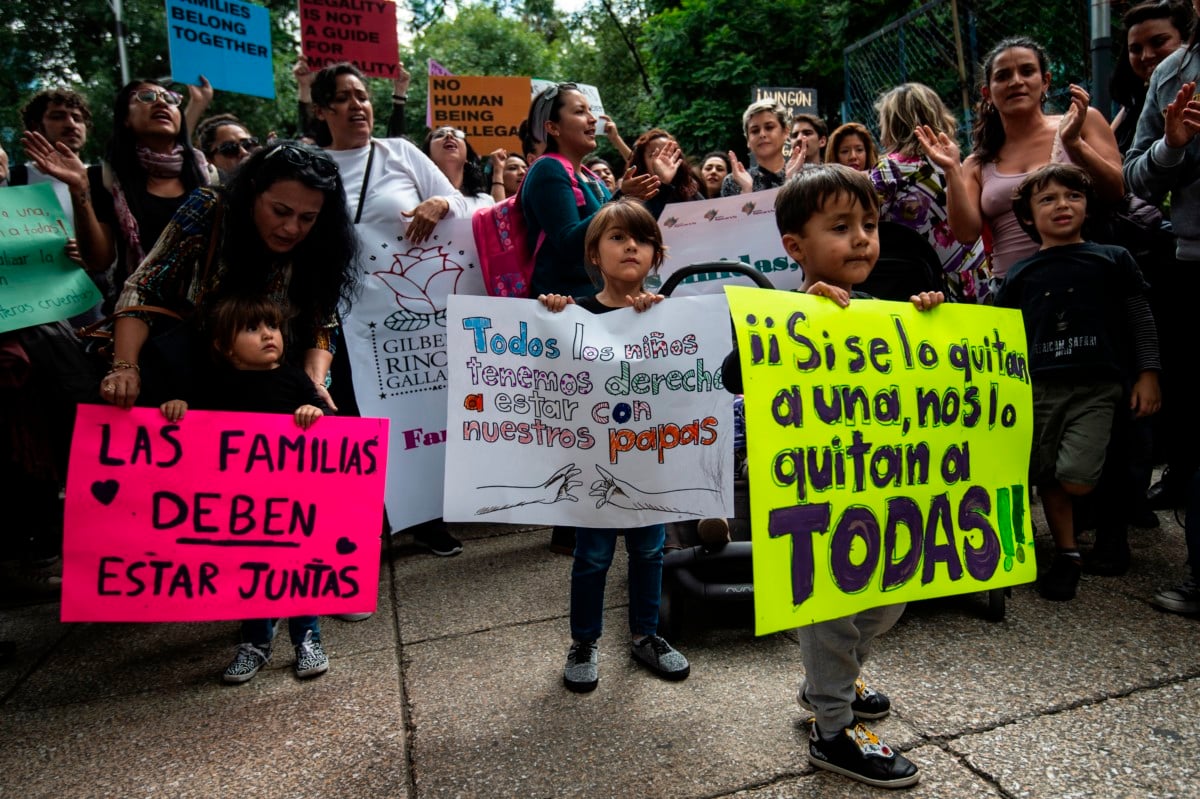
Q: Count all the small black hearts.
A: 2